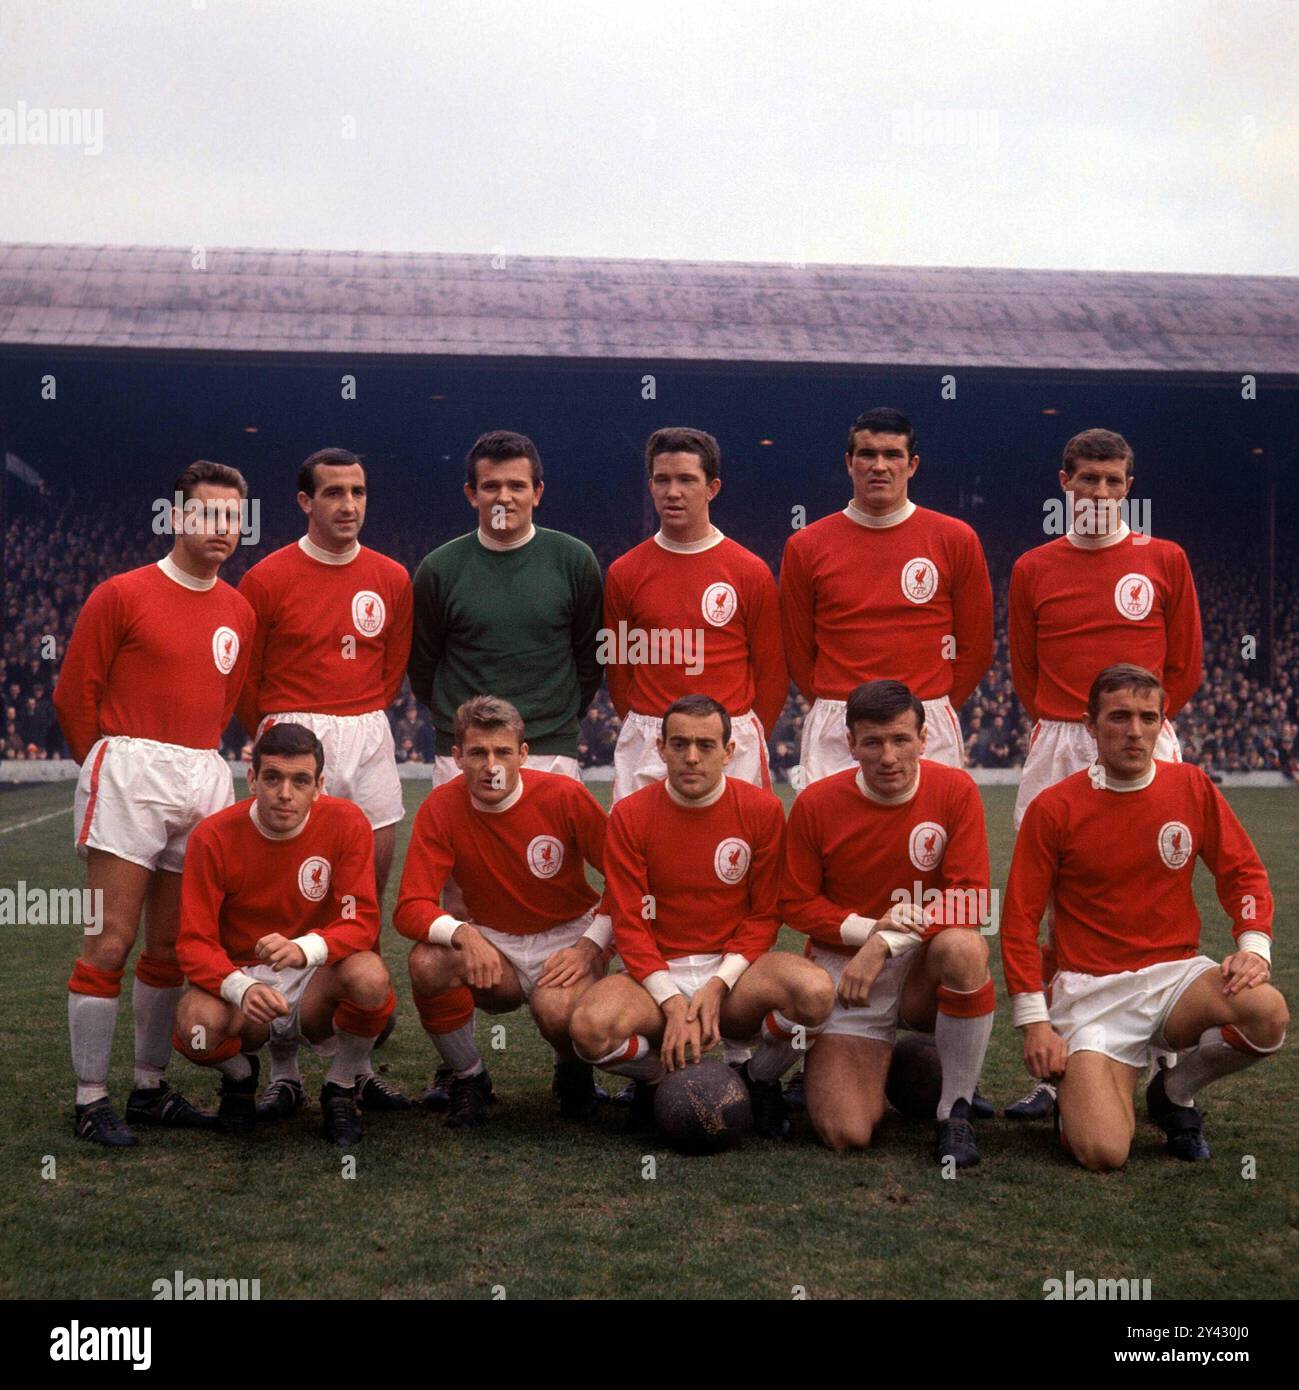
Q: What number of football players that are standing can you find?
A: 6